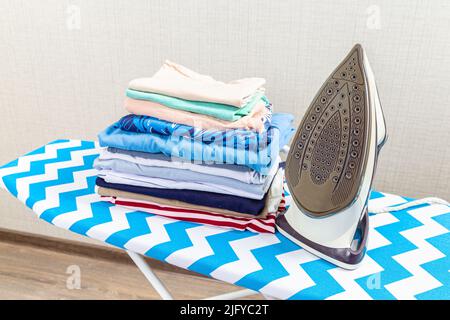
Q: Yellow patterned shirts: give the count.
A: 0